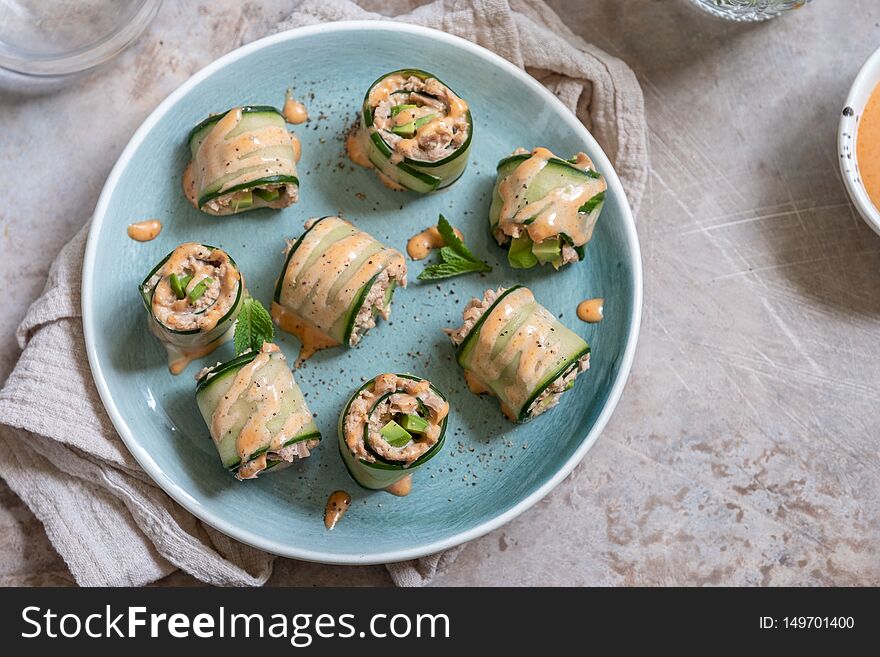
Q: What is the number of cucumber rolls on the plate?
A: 8